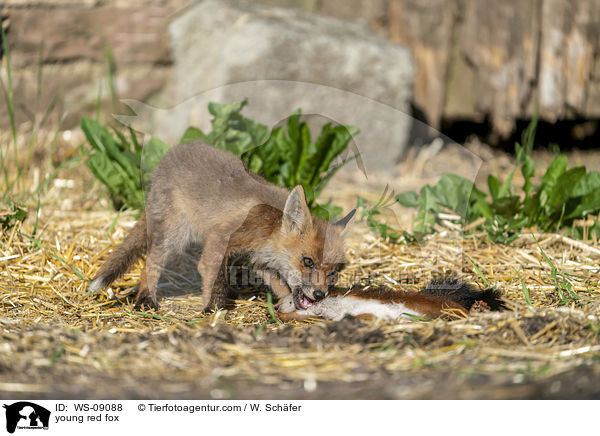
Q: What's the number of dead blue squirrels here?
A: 0